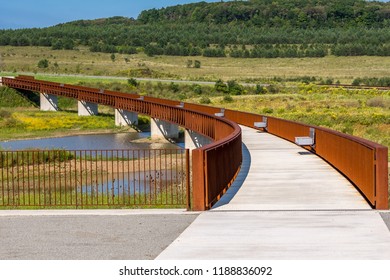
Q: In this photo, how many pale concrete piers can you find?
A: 5